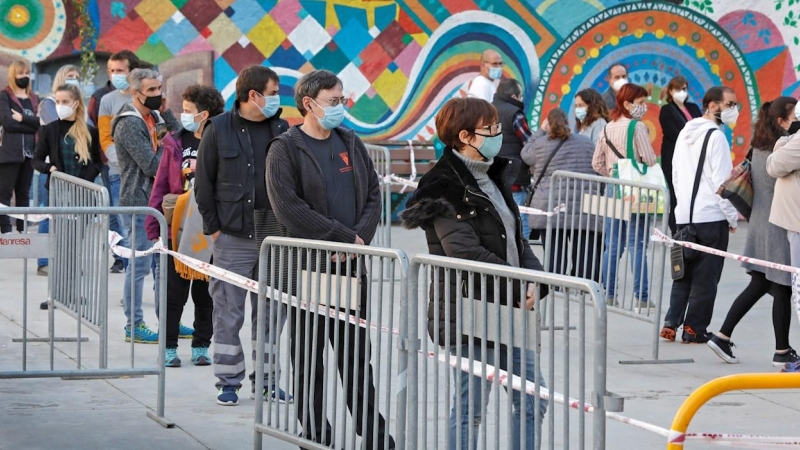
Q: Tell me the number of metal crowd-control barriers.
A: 6